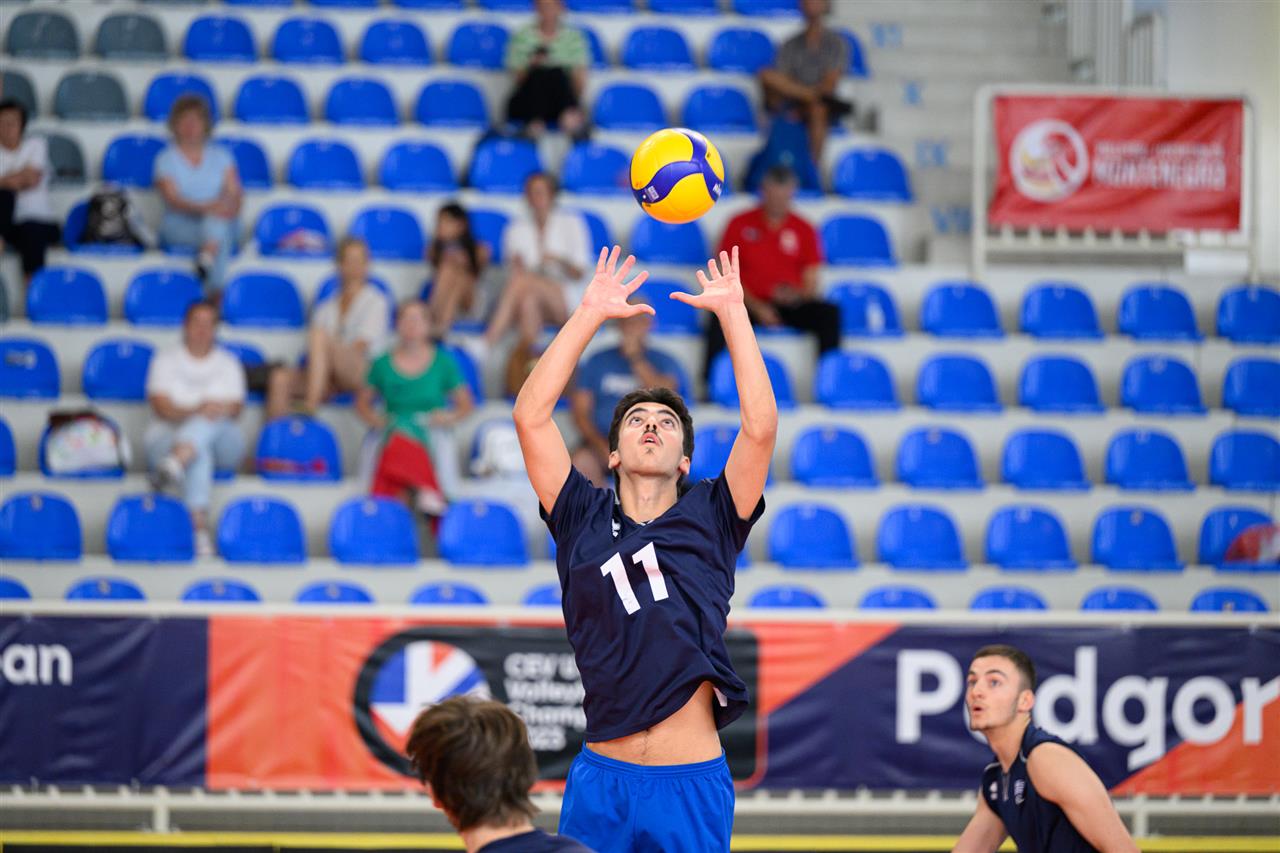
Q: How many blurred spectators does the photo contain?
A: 11